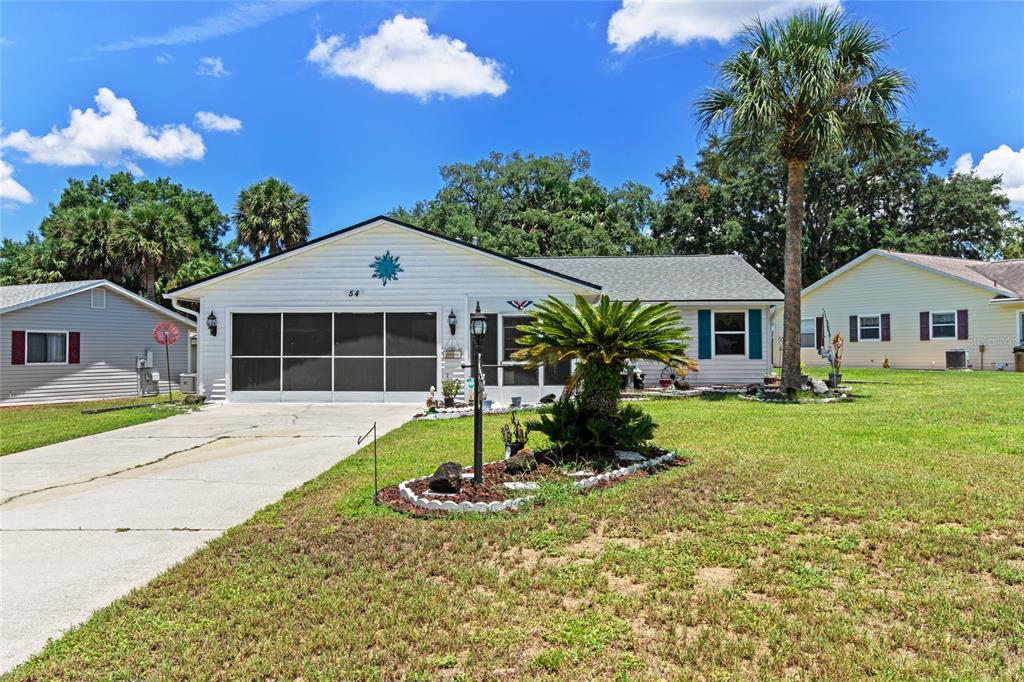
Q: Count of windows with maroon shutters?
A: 4